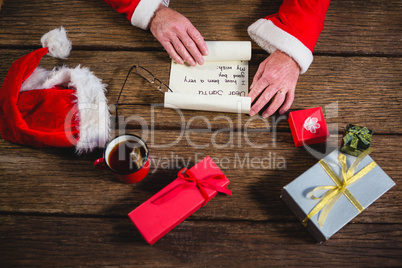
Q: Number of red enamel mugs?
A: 1